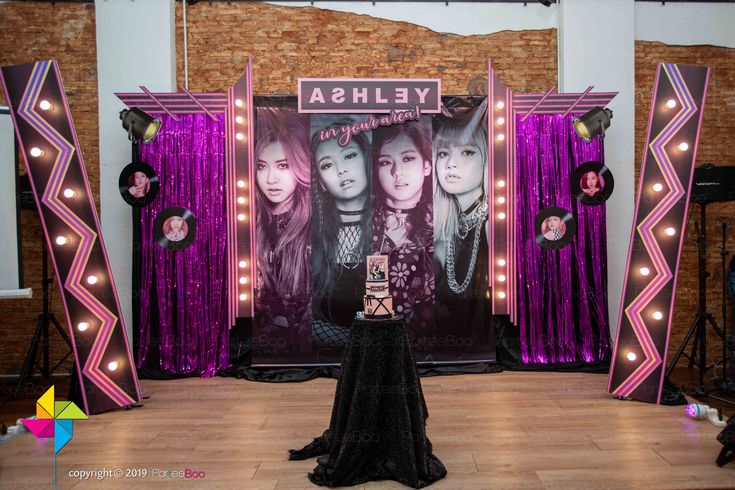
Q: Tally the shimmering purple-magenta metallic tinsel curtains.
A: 2